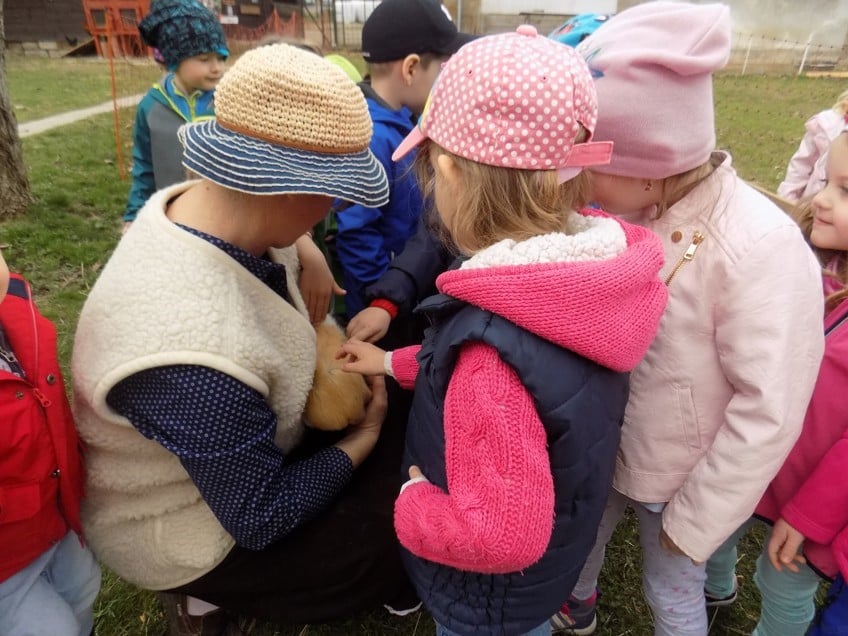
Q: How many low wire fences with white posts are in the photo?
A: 1